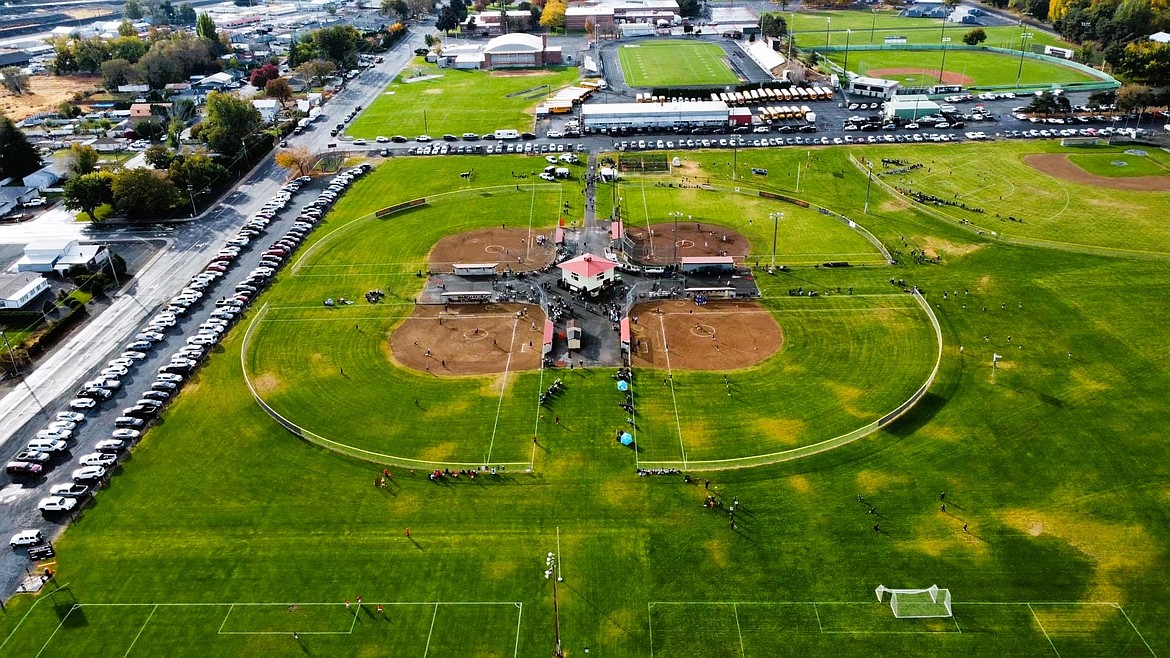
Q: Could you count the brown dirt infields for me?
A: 6